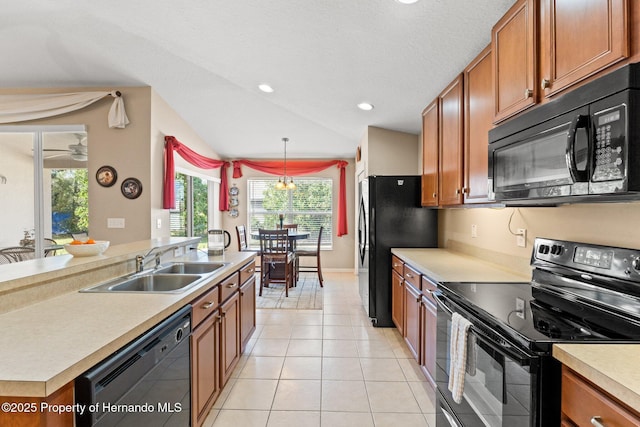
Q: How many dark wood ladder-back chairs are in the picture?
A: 4